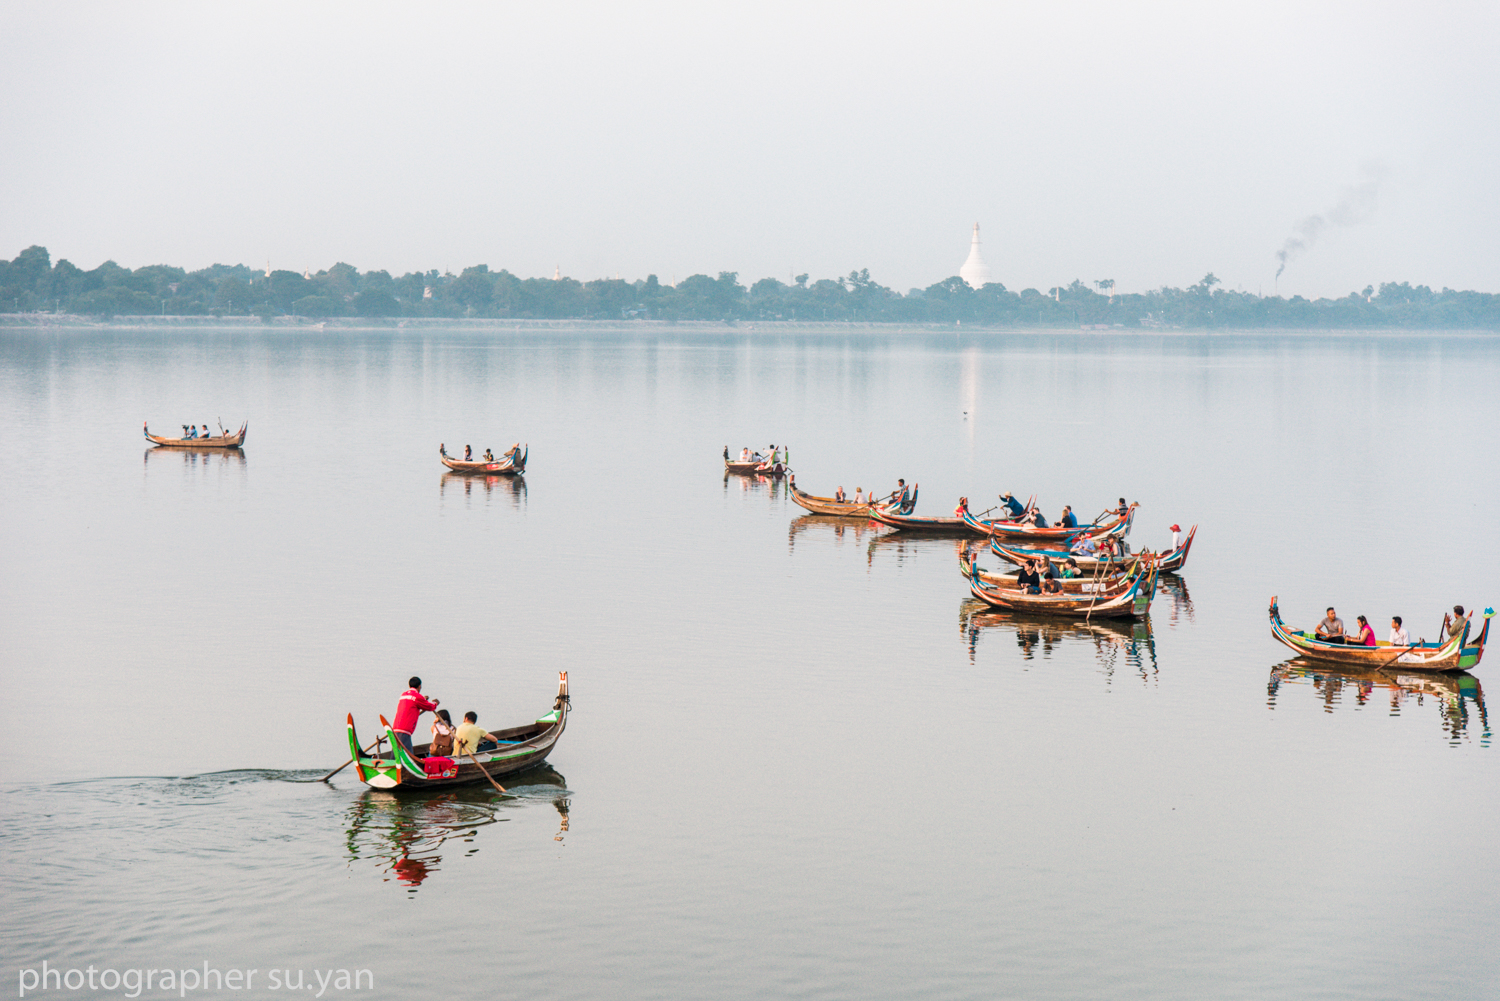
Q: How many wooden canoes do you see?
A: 11